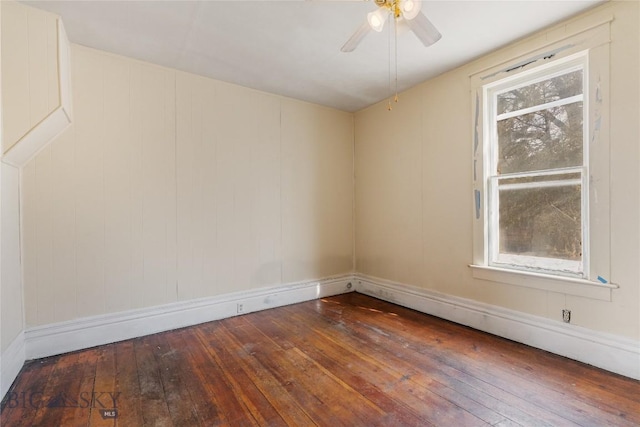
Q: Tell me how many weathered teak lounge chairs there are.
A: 0